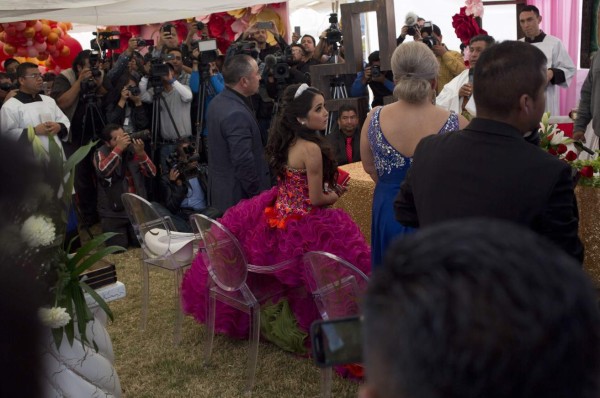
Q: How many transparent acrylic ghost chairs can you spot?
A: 3